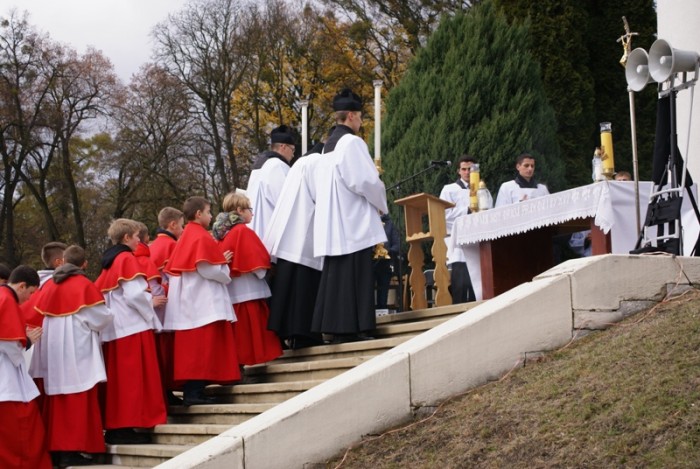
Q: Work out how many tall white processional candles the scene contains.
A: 2